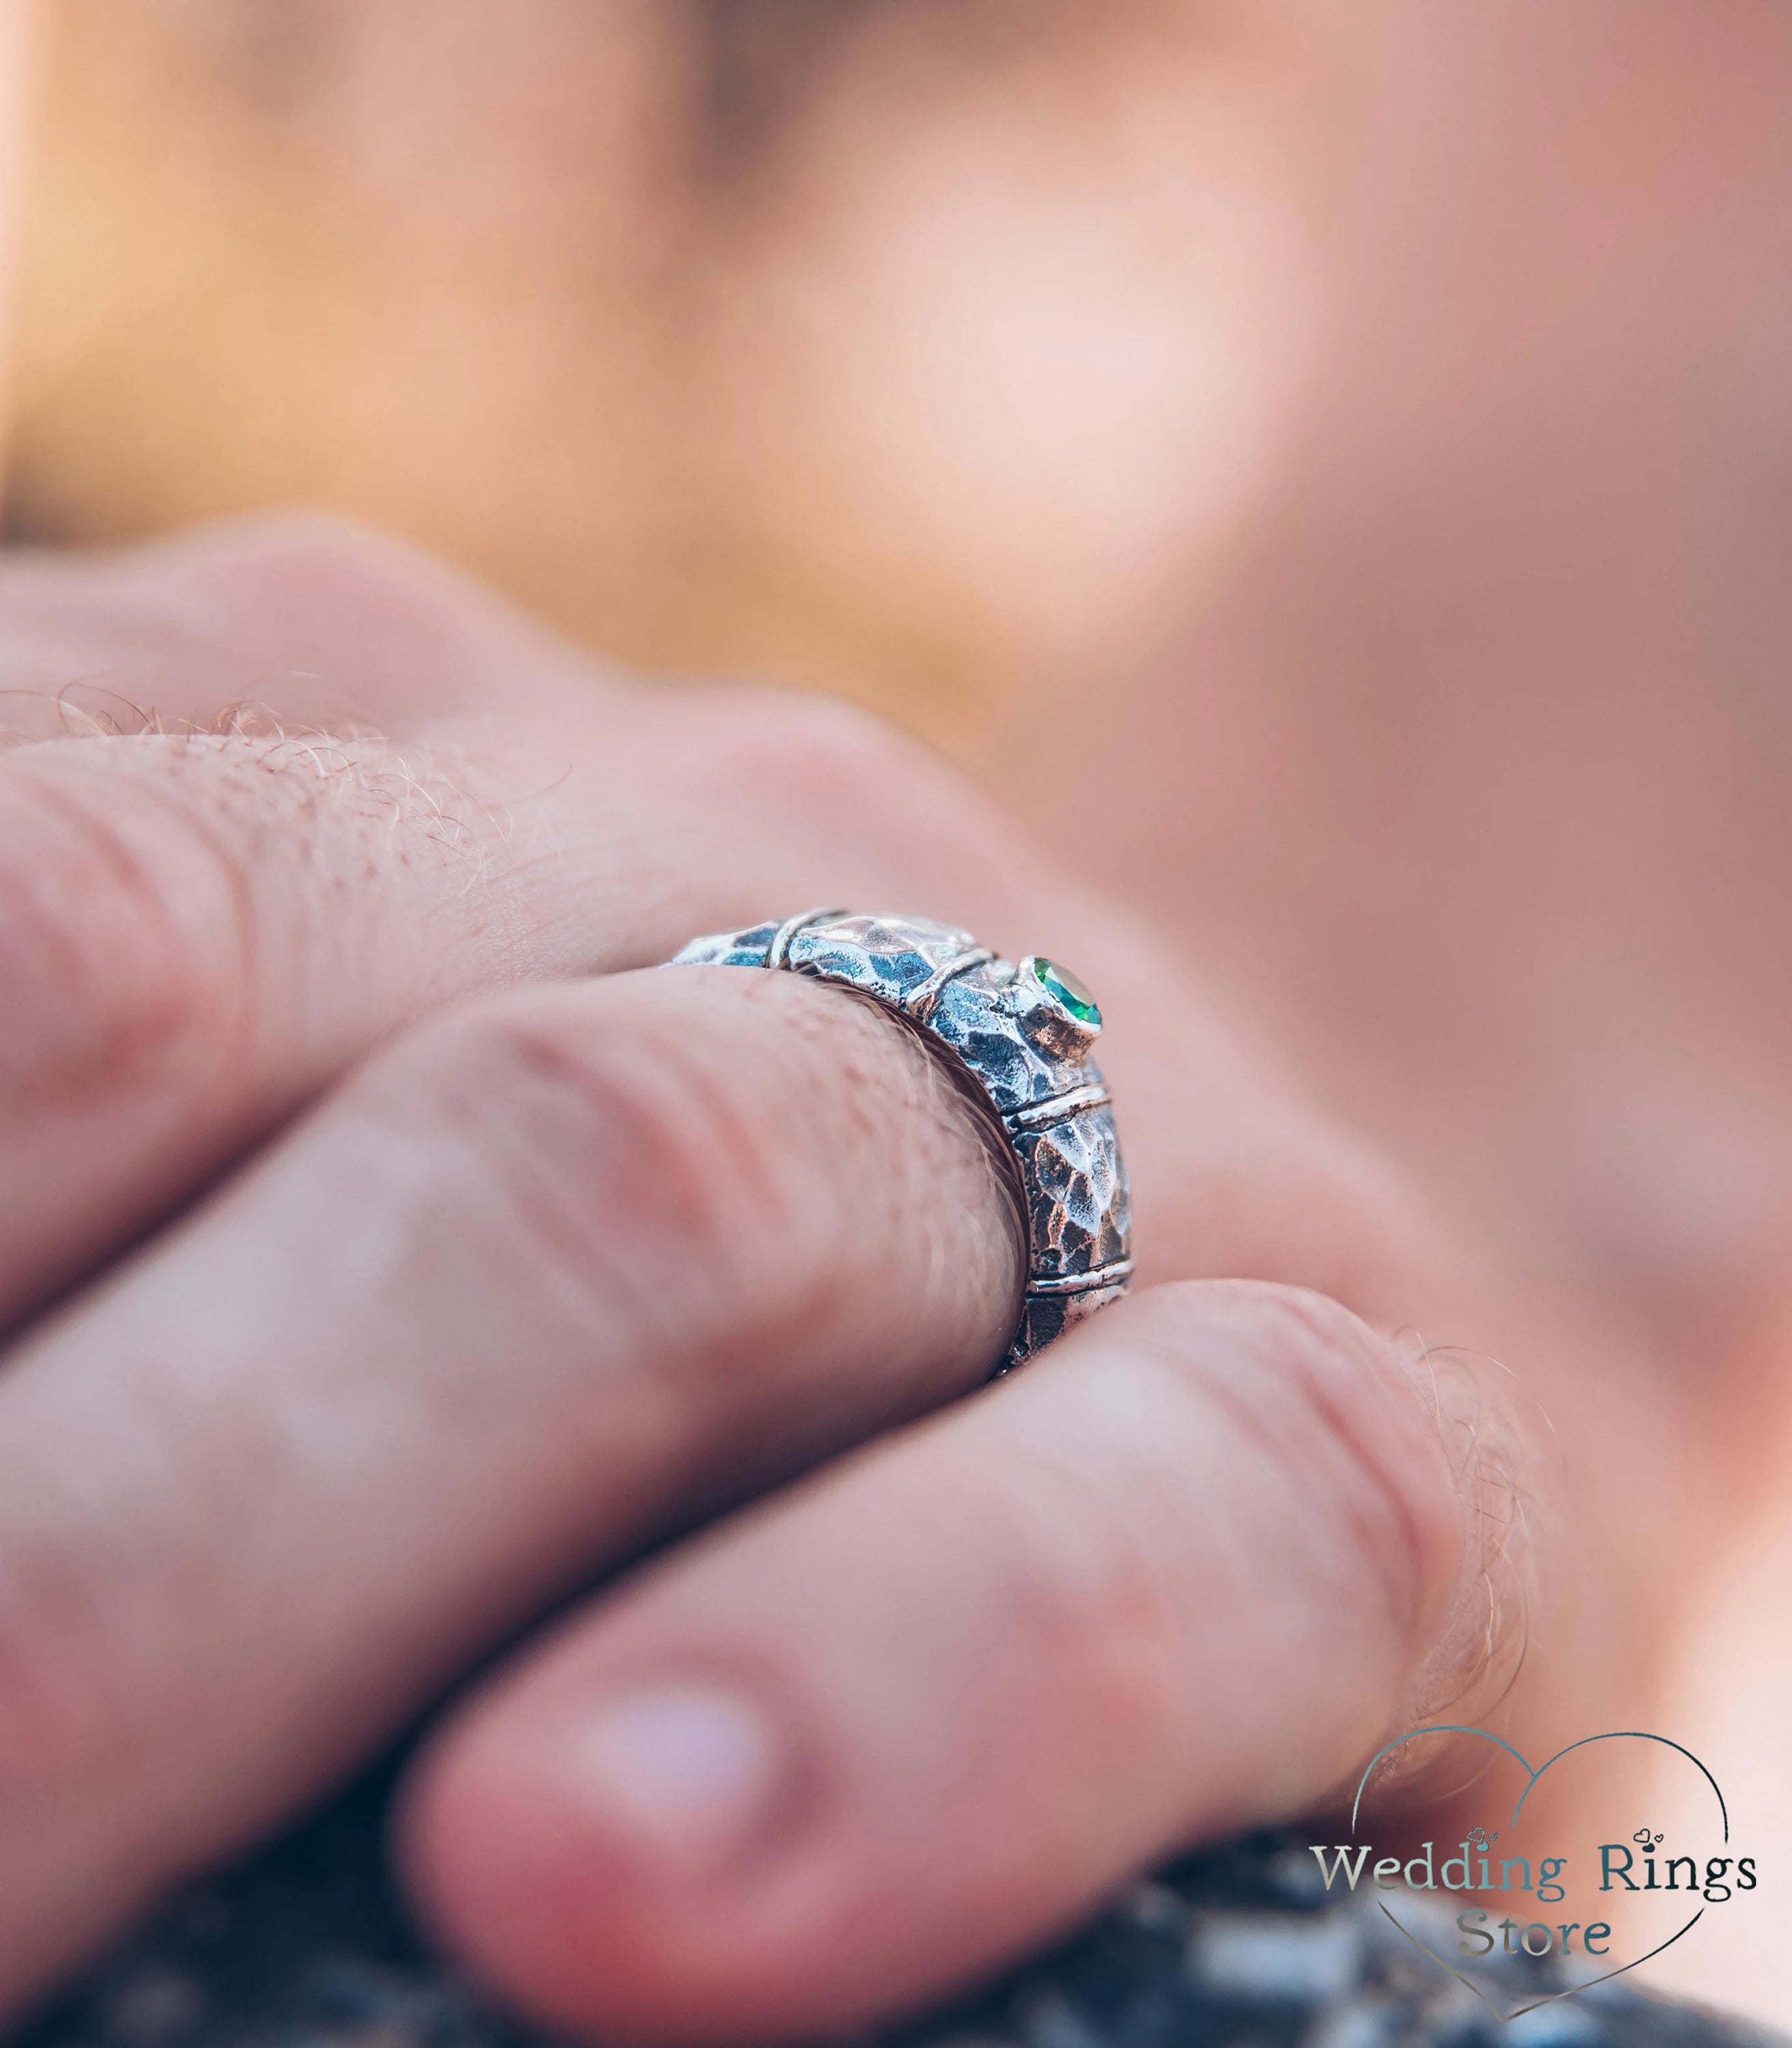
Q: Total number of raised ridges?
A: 4